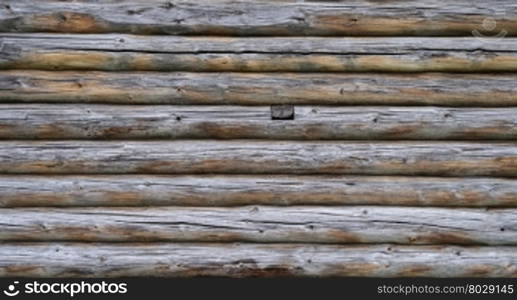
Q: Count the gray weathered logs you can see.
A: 8